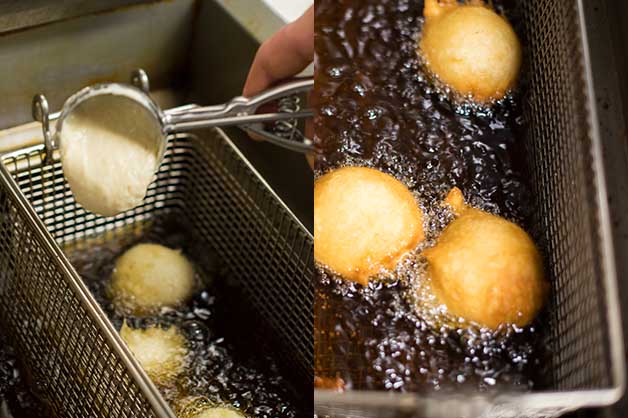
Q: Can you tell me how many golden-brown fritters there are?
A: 3